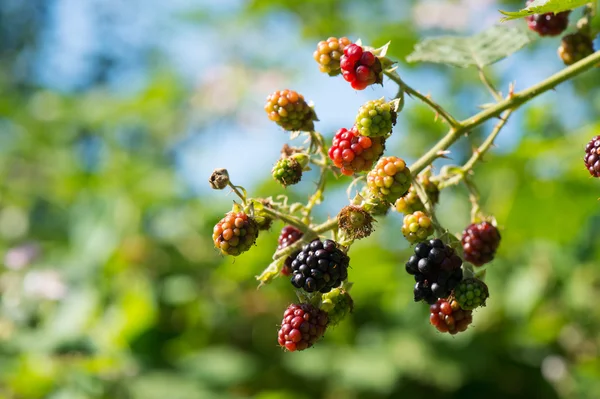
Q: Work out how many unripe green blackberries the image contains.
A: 4